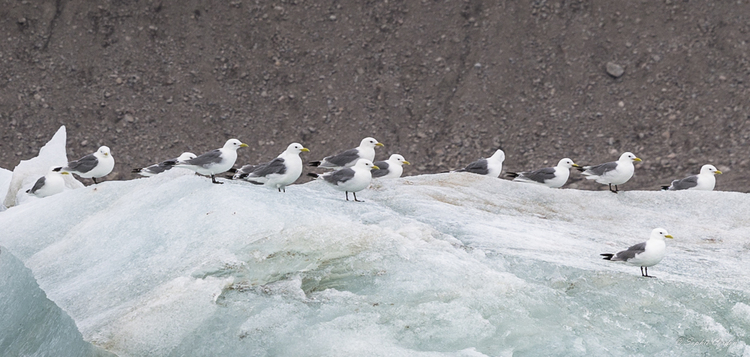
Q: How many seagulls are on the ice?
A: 13